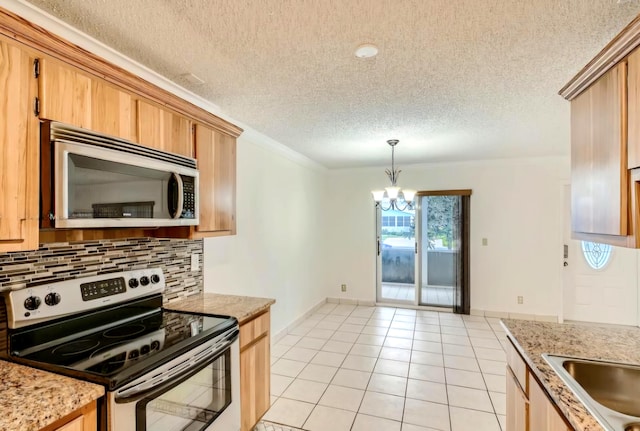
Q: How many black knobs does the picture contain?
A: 5